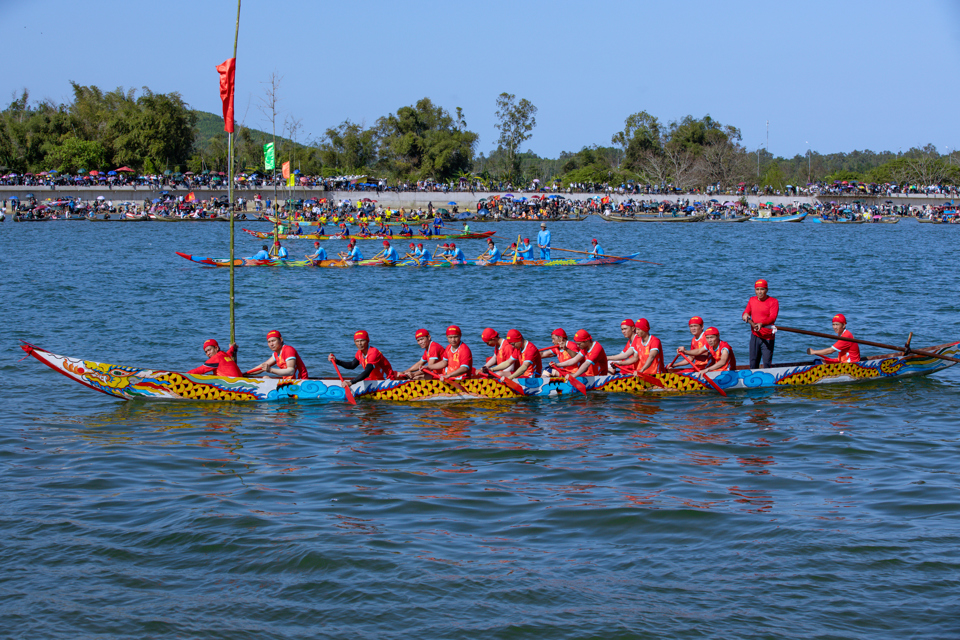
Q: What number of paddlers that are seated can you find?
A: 14